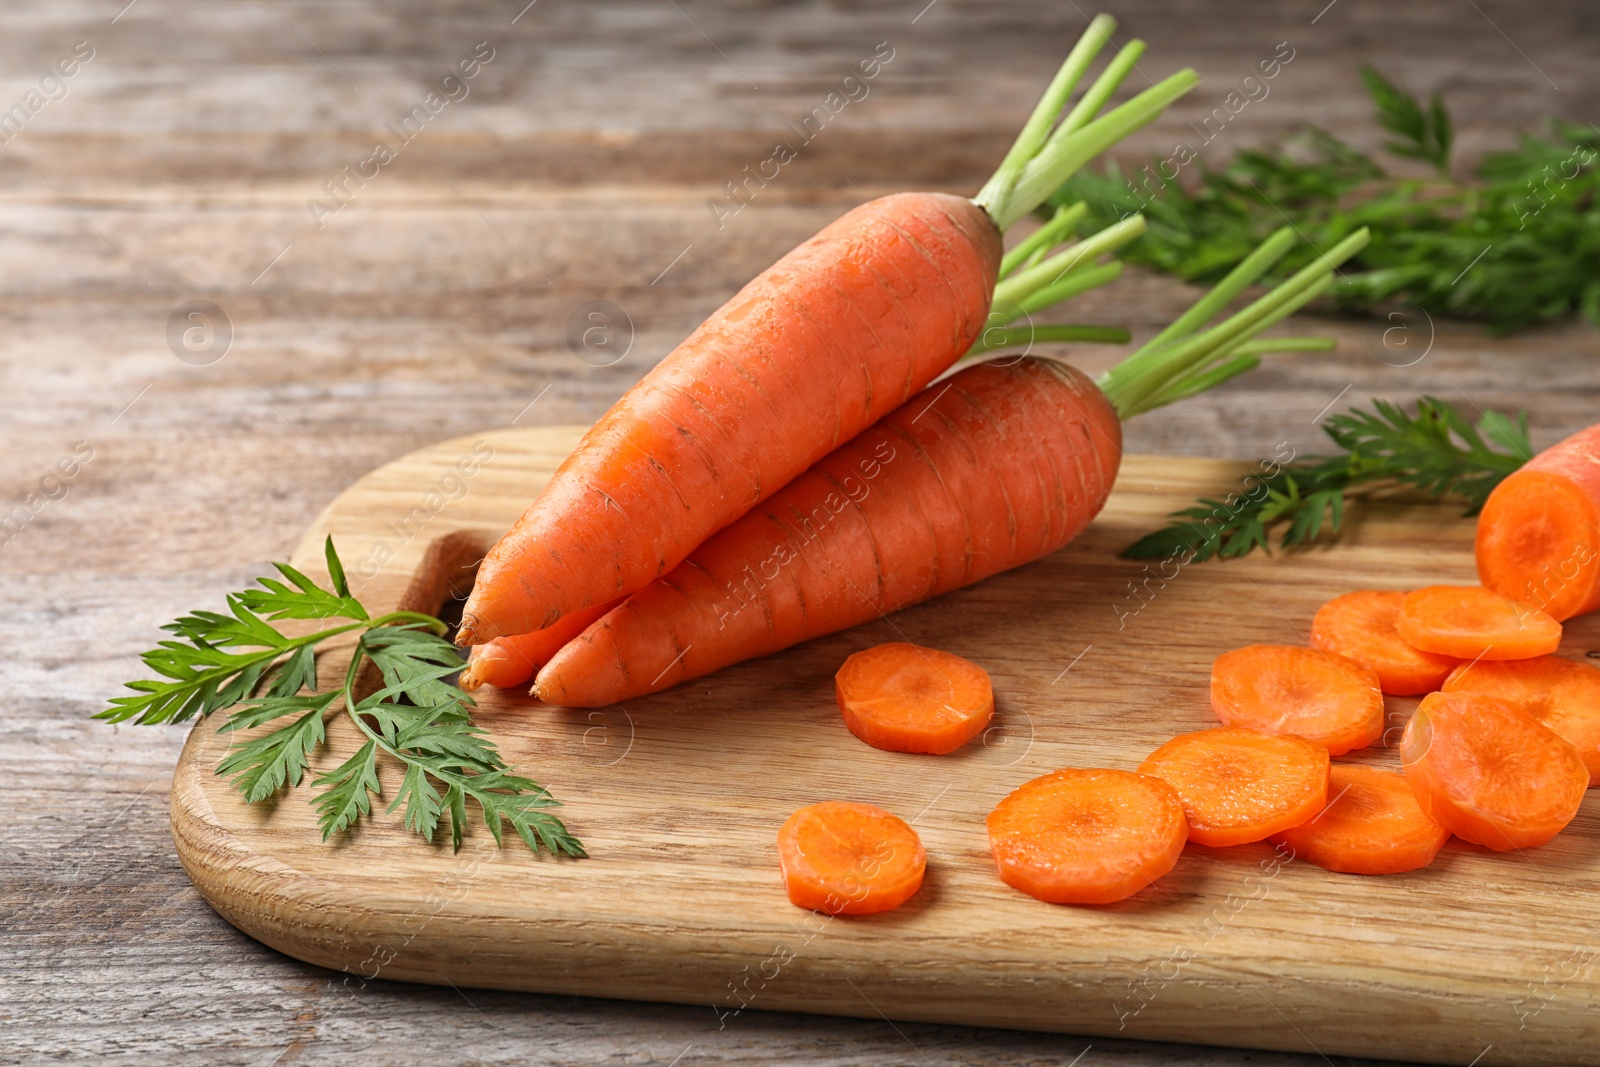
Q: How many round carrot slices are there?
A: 10